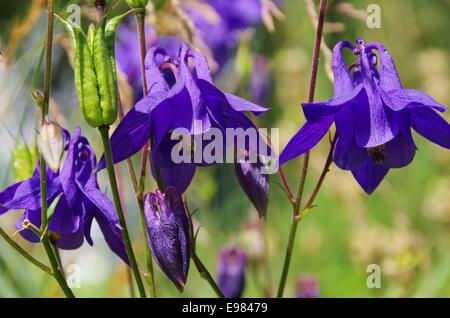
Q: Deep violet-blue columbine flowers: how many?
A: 3